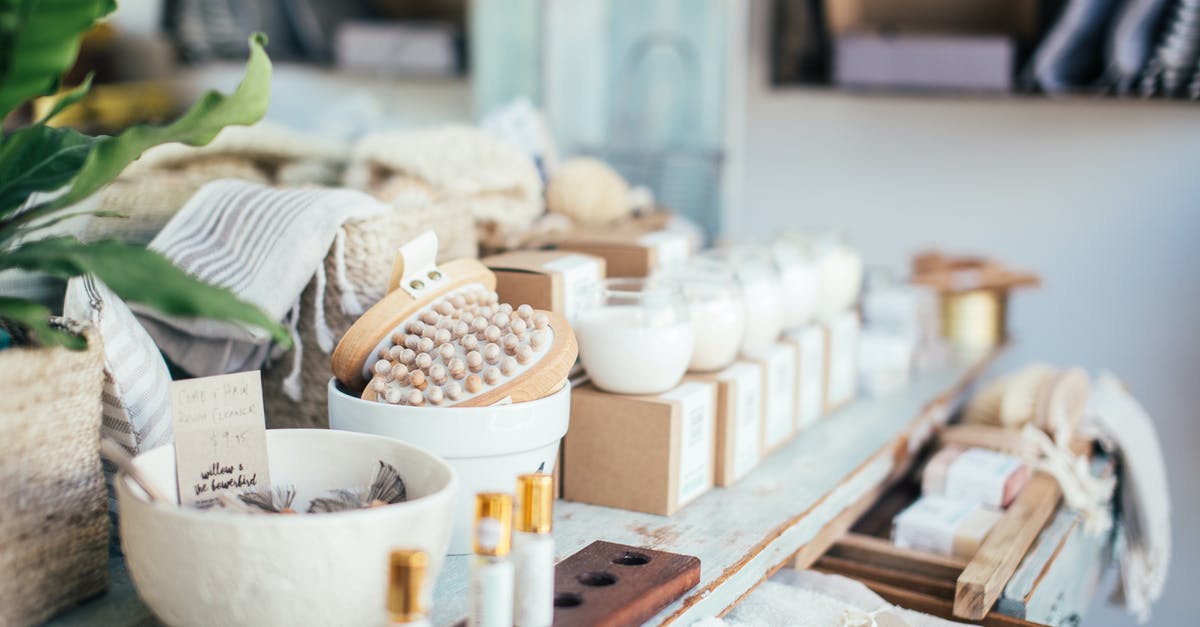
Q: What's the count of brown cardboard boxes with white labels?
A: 7